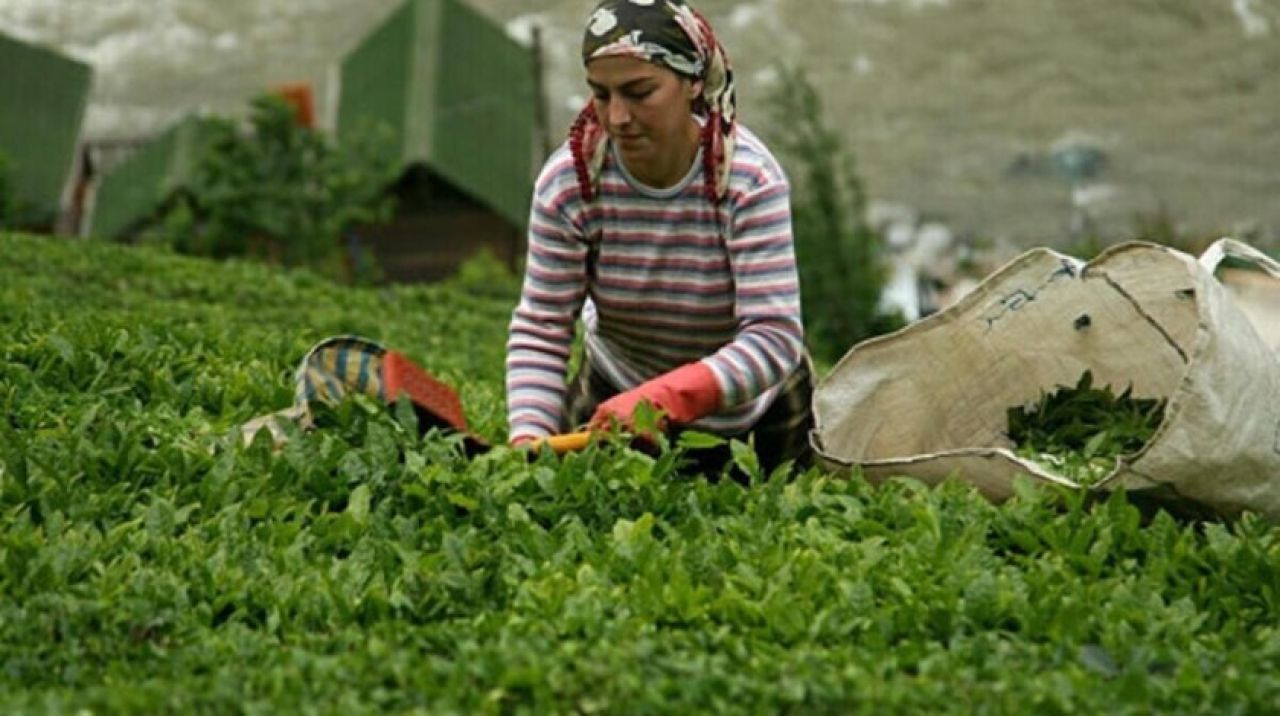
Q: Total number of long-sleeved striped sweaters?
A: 1